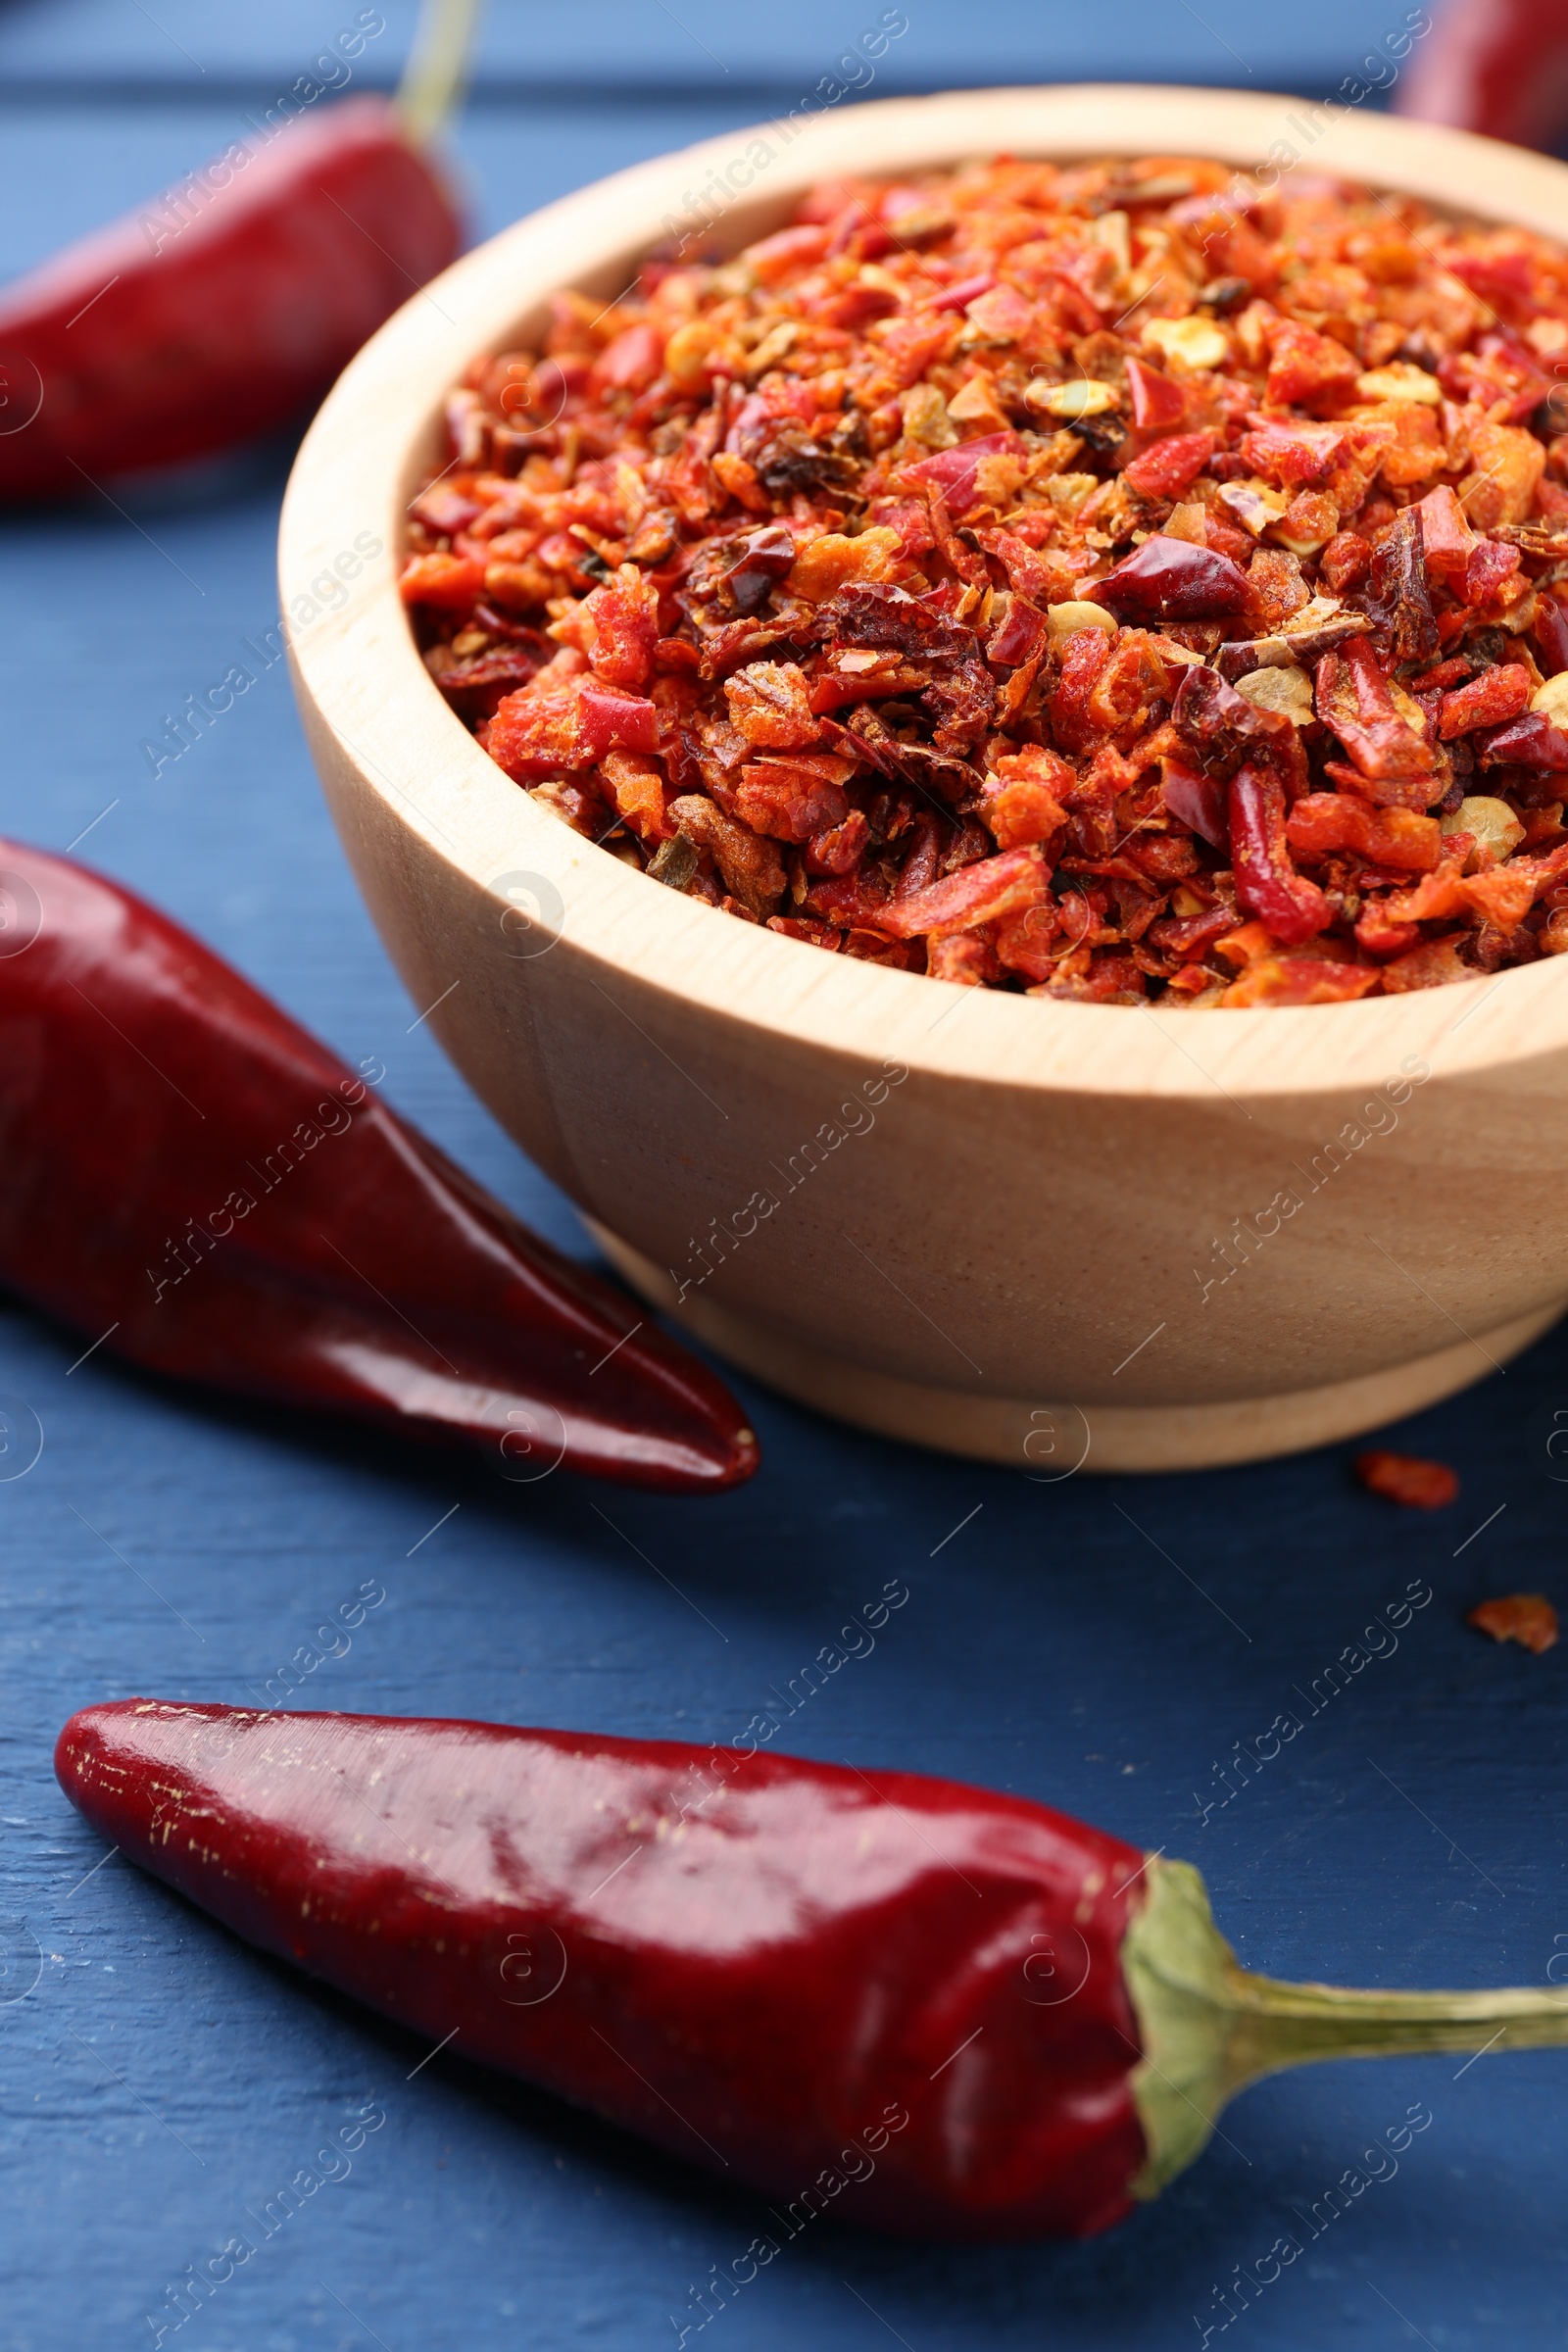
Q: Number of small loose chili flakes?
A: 2